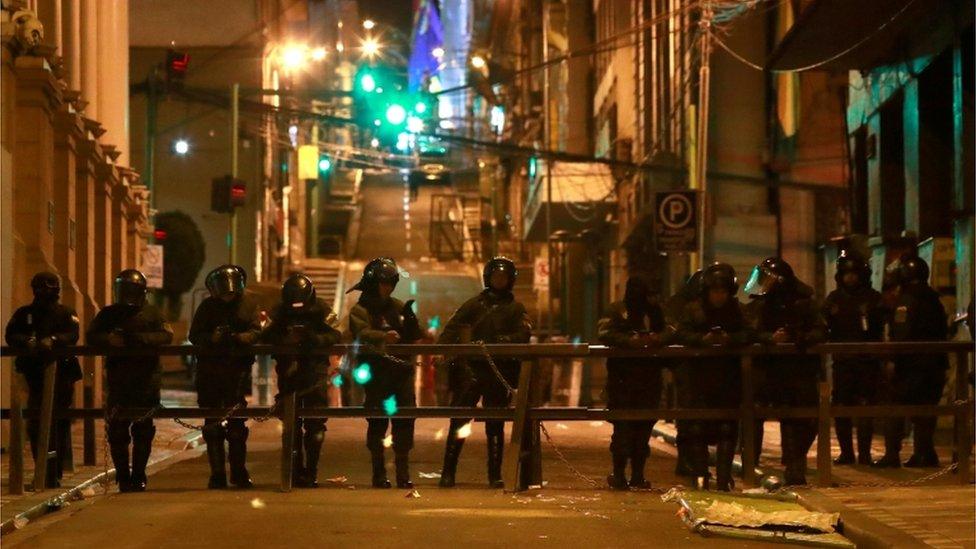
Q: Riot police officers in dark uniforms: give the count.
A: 12